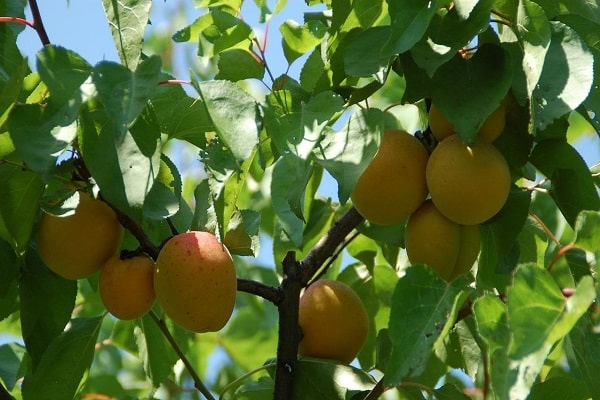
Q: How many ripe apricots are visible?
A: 8